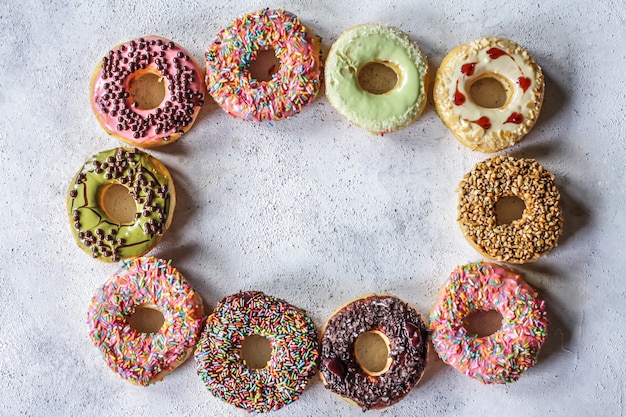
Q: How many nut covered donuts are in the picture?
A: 1